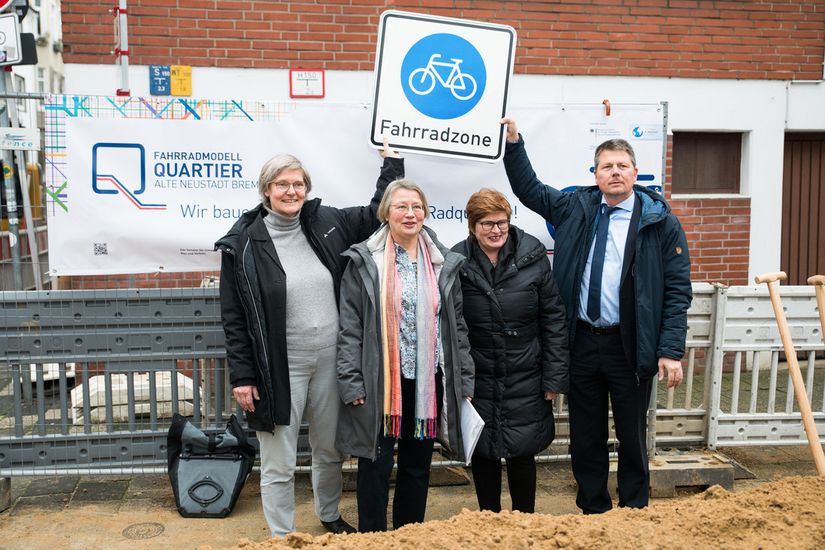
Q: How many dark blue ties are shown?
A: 1